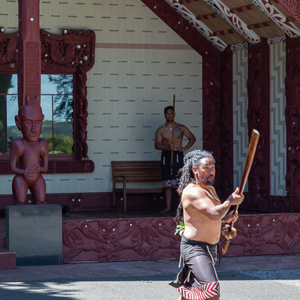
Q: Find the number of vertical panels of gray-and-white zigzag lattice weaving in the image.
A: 2